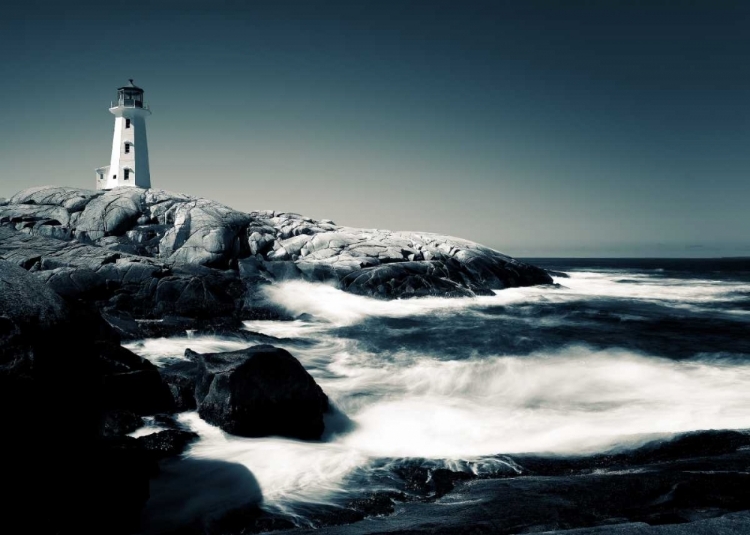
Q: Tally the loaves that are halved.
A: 0